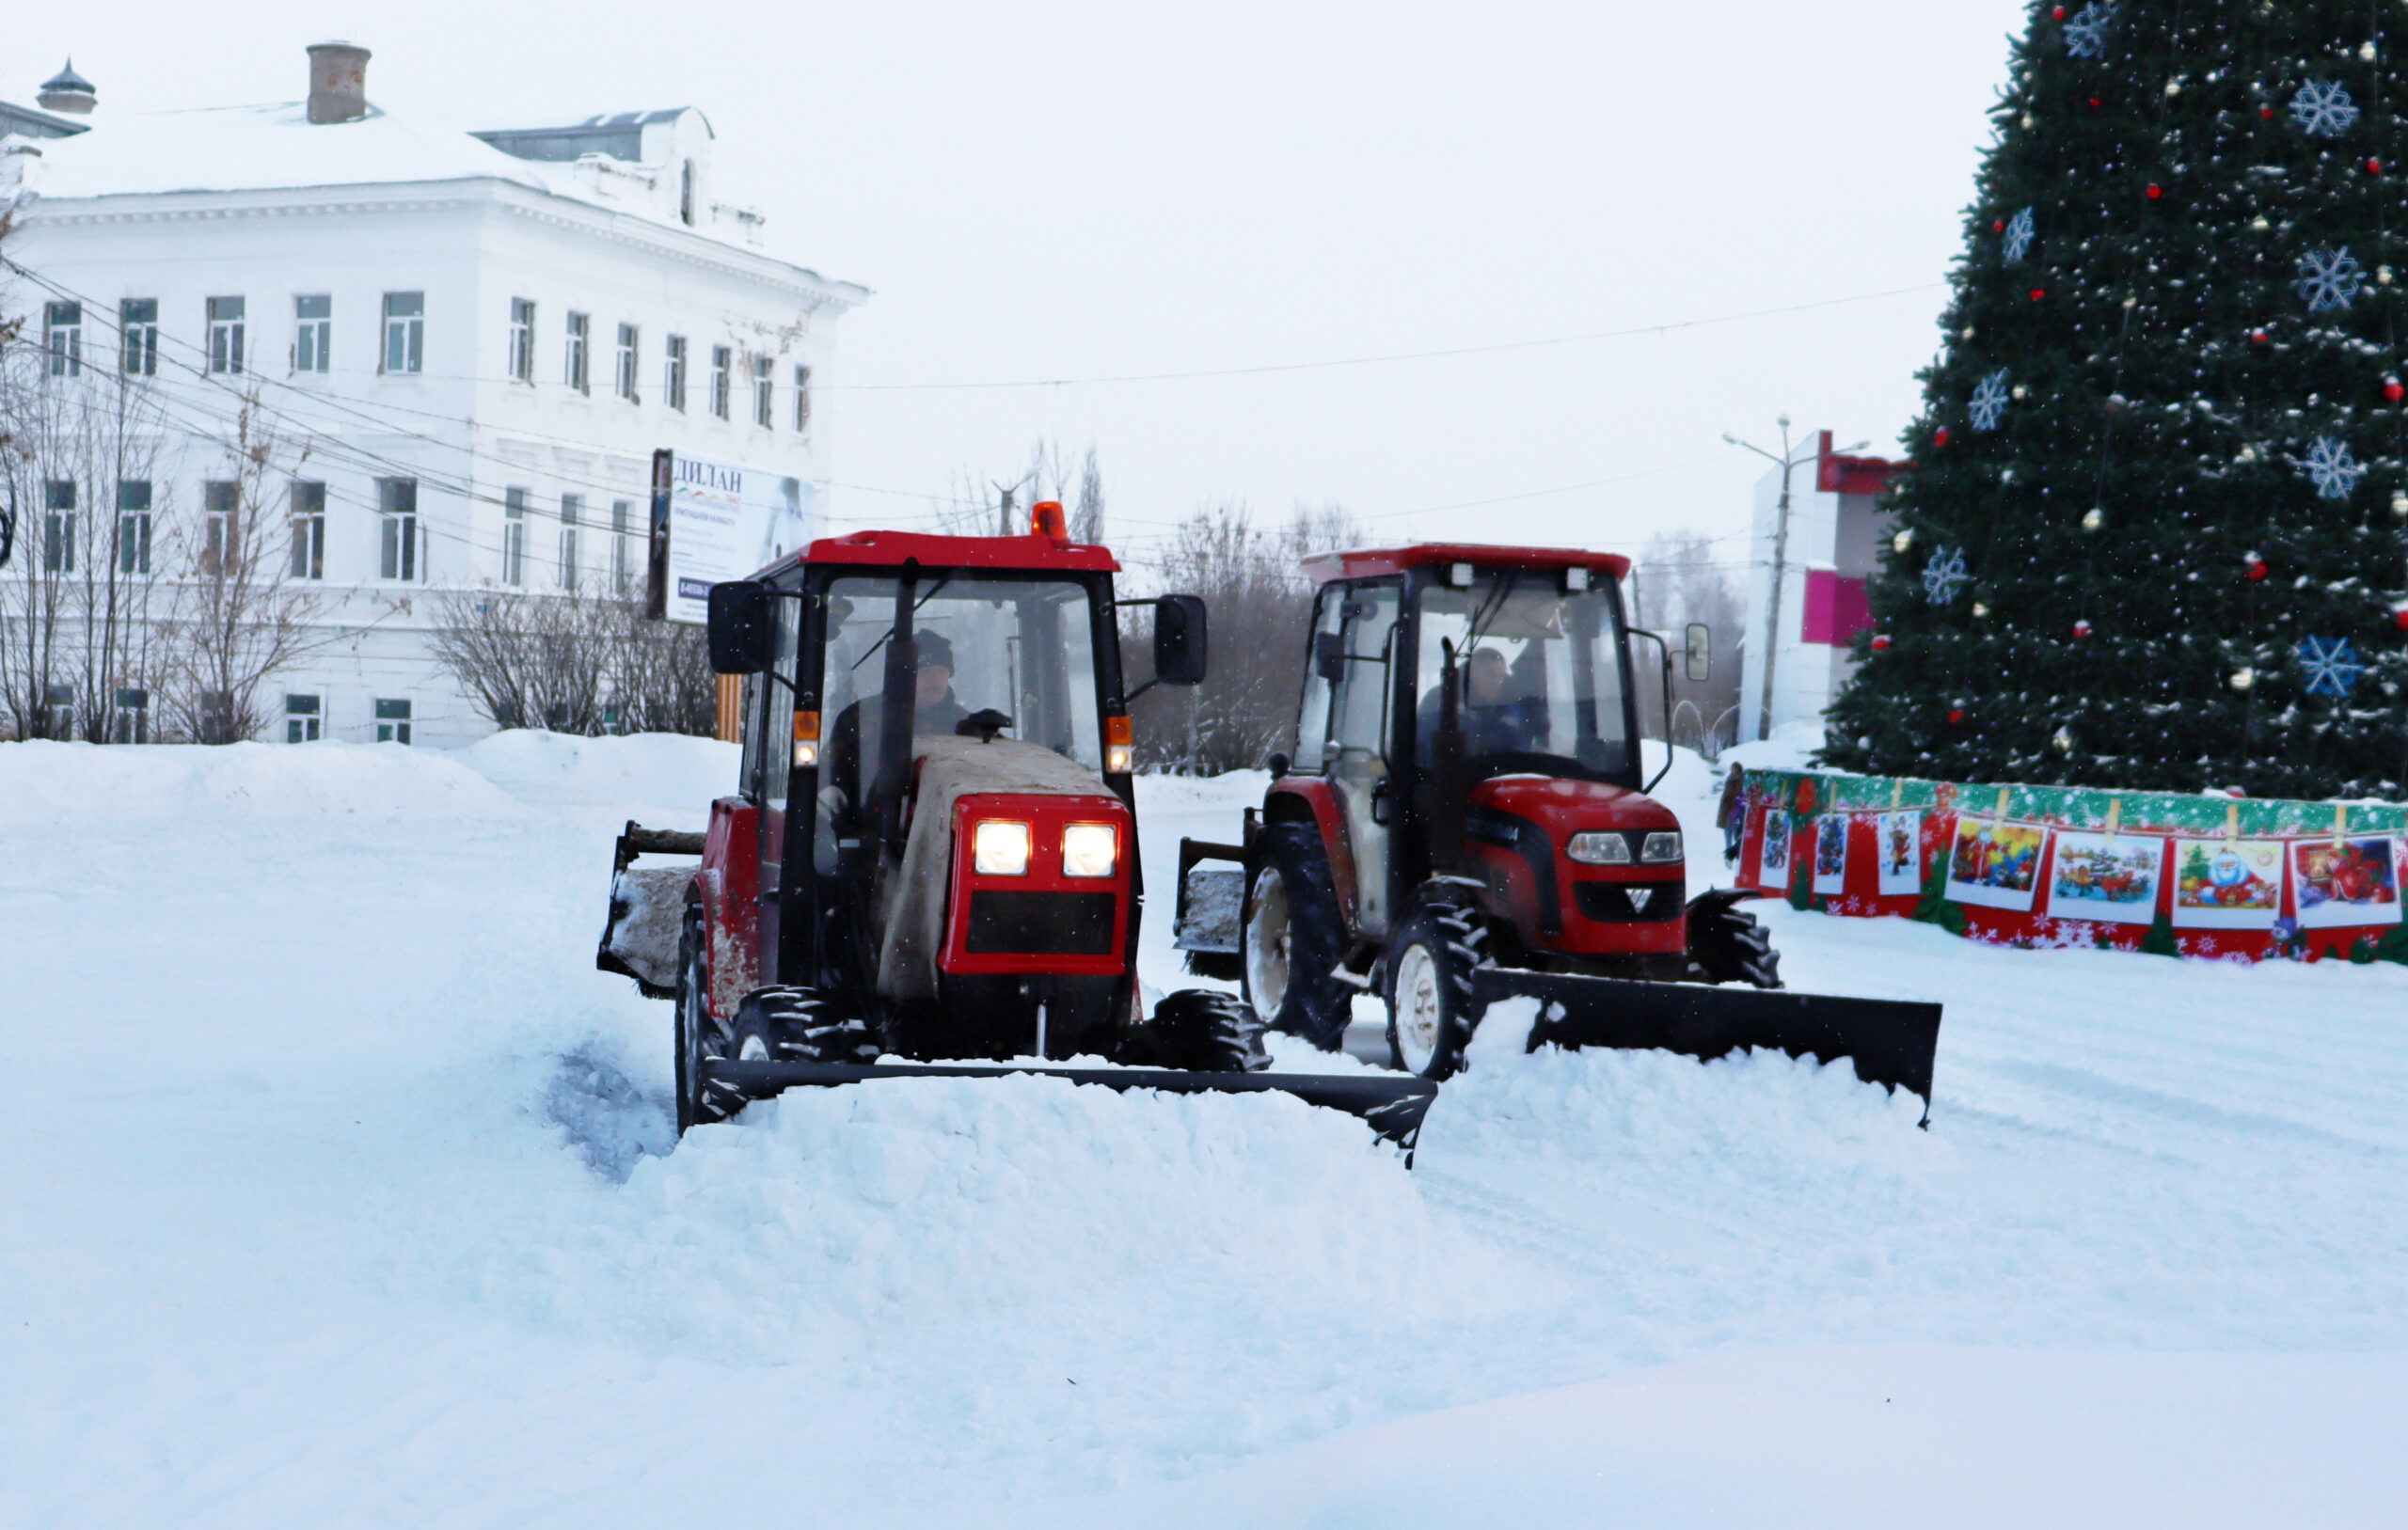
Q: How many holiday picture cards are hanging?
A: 7